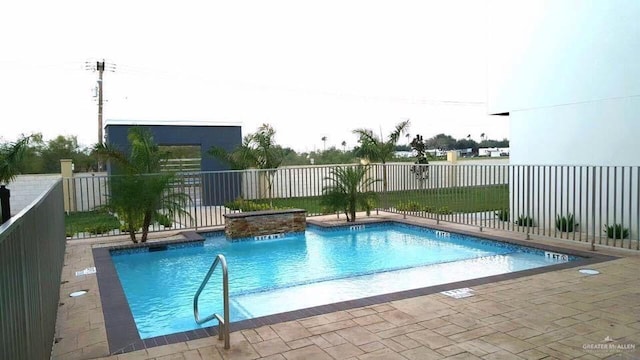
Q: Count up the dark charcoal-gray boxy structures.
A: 1